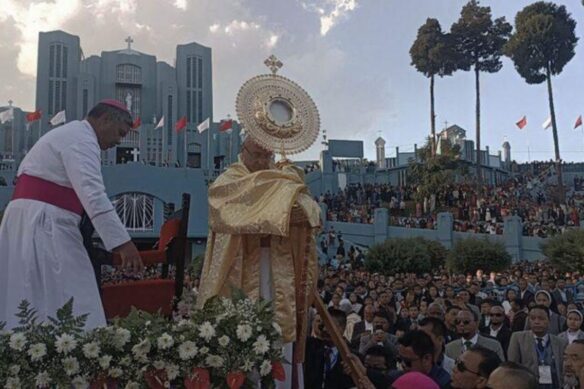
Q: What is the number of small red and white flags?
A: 11